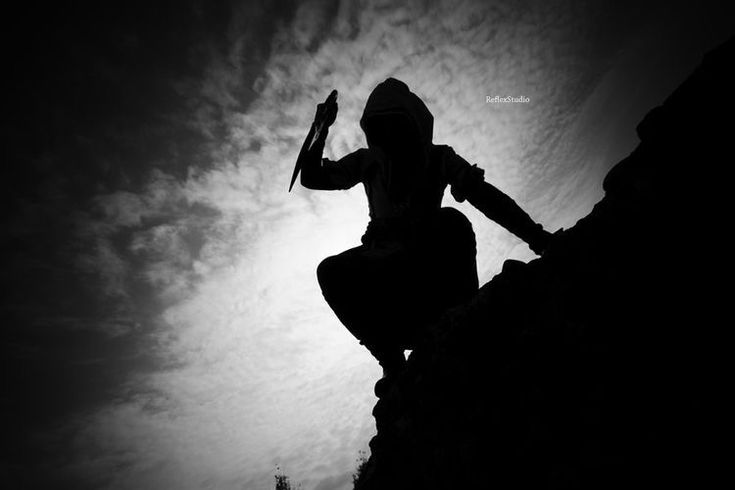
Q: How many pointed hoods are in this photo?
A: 1